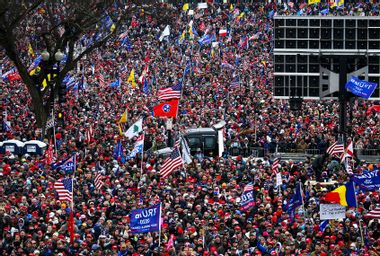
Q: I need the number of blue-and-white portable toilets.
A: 2